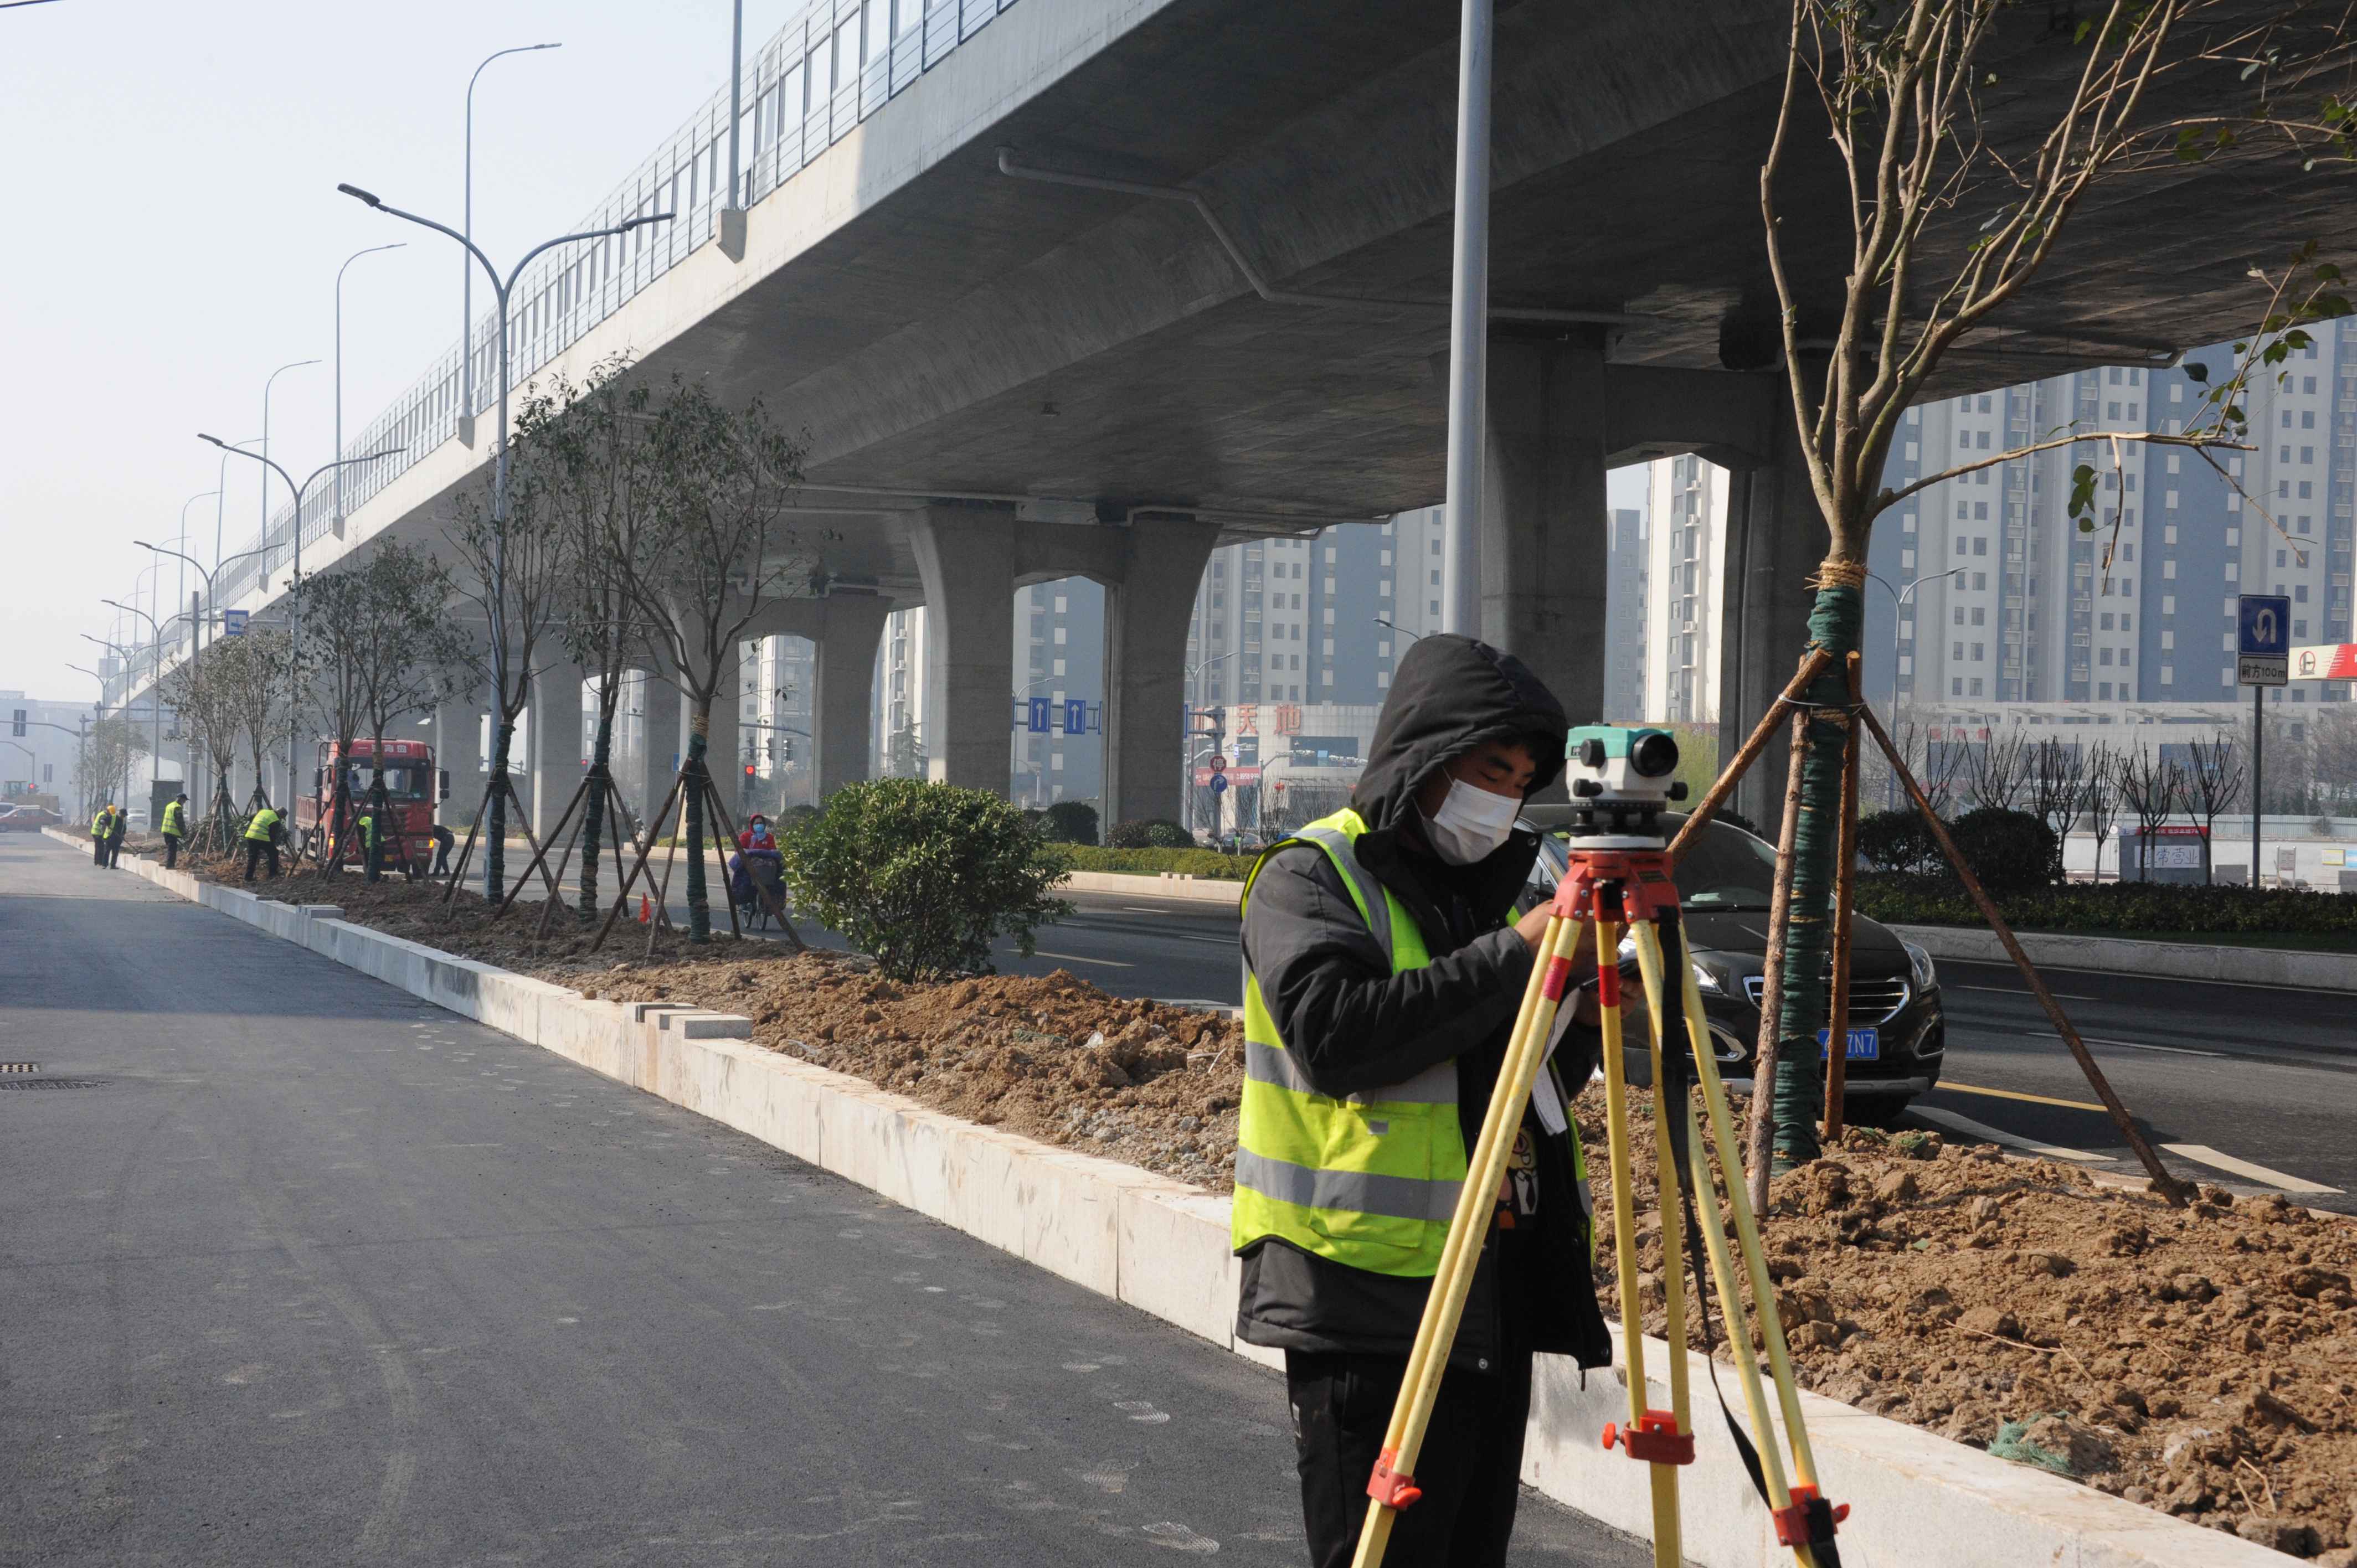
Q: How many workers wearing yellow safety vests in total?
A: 6